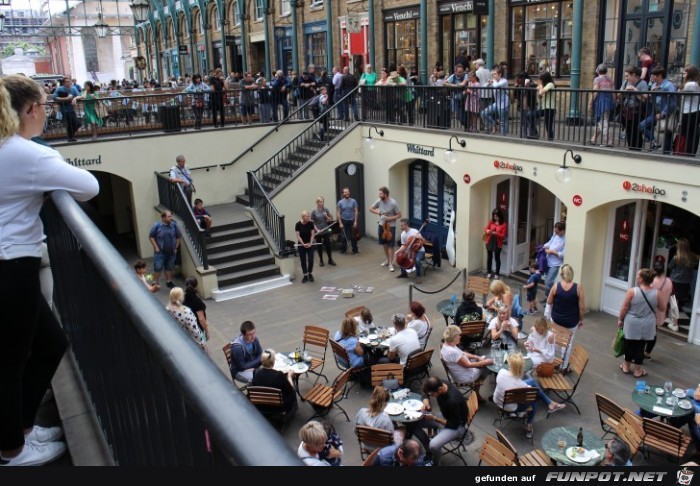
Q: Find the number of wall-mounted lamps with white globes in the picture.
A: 3